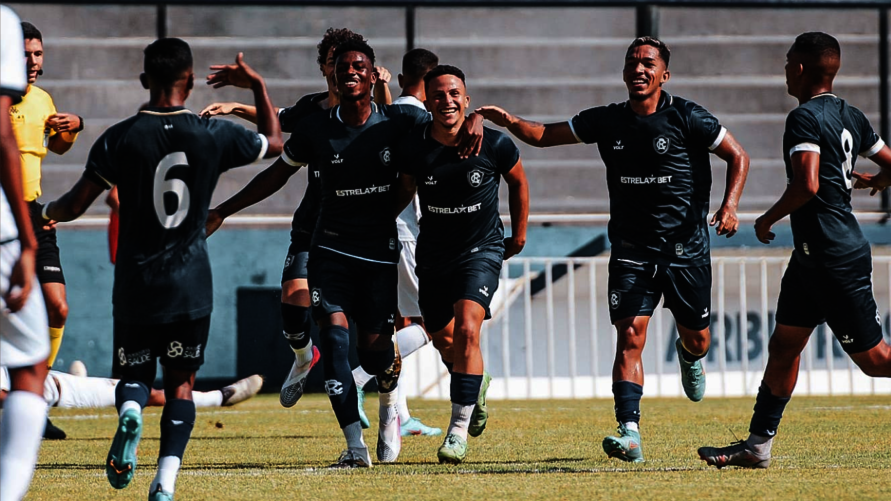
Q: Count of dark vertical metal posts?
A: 4